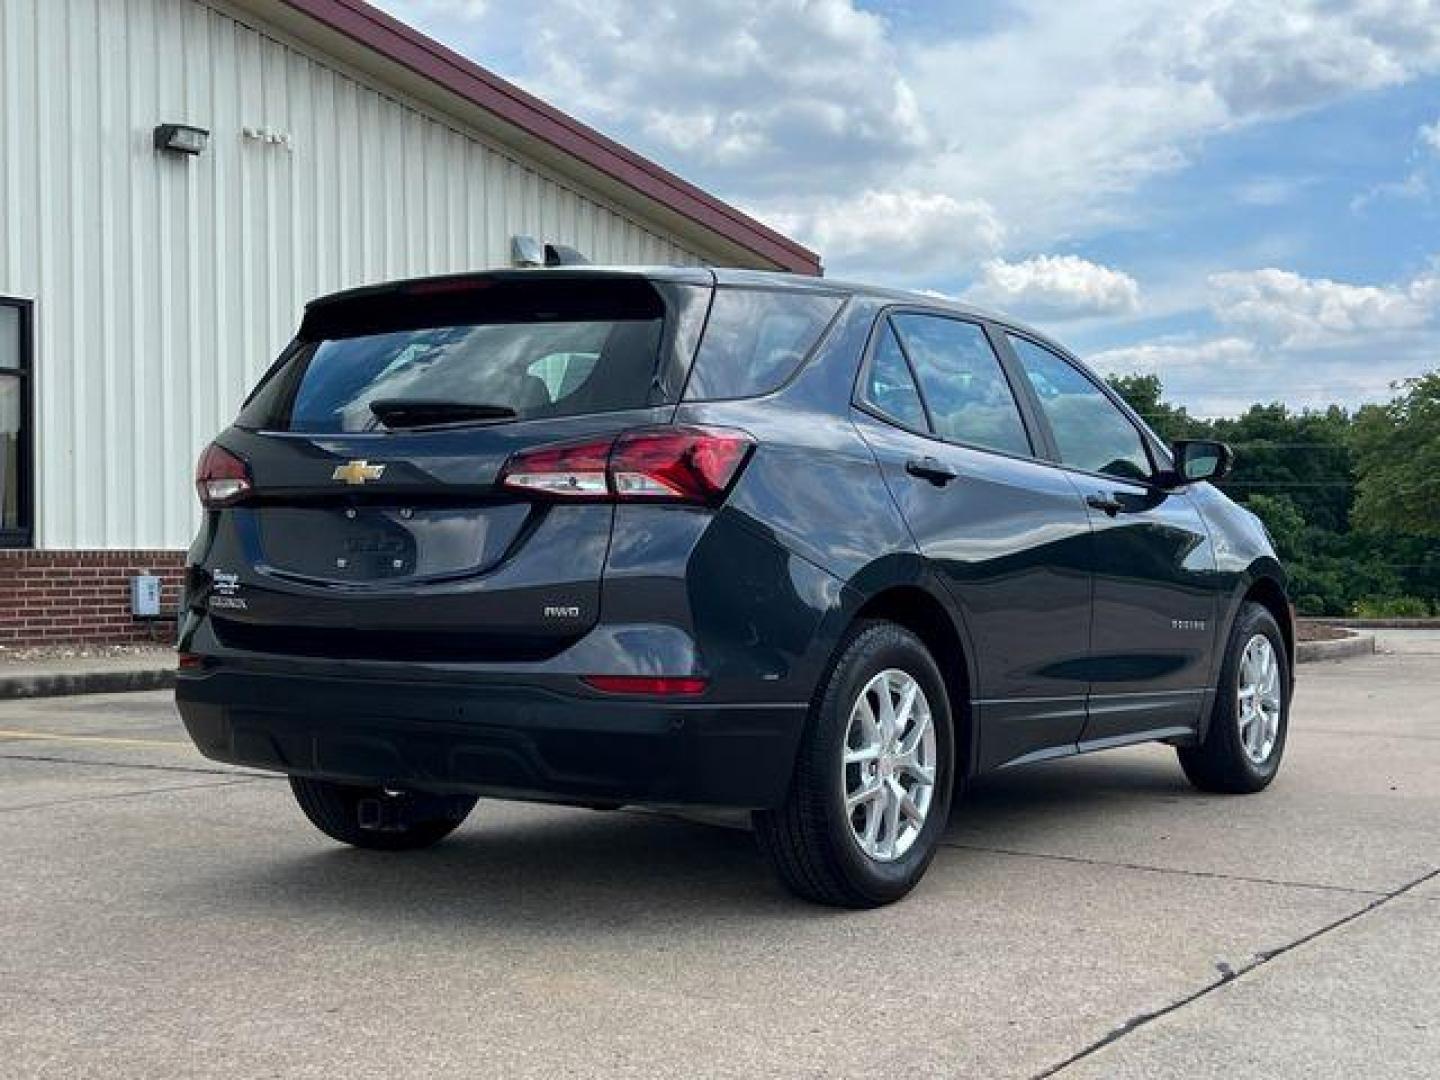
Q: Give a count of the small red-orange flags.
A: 0